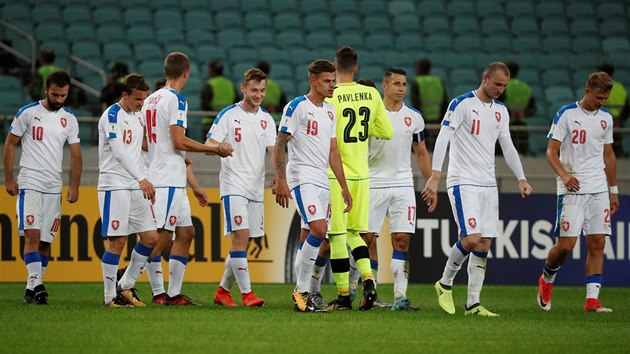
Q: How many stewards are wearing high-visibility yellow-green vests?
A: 7